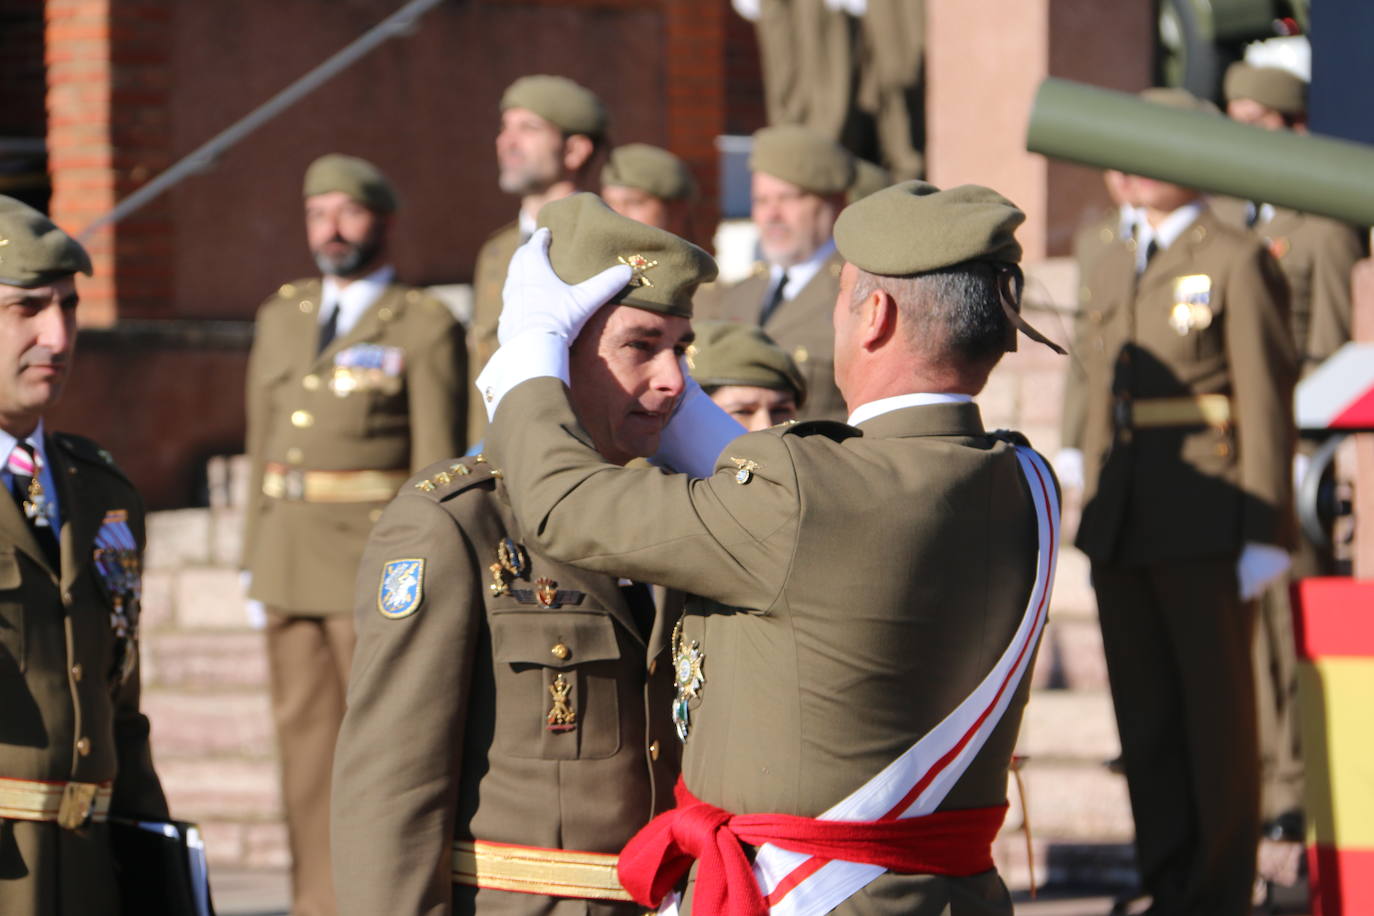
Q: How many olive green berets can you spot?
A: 11